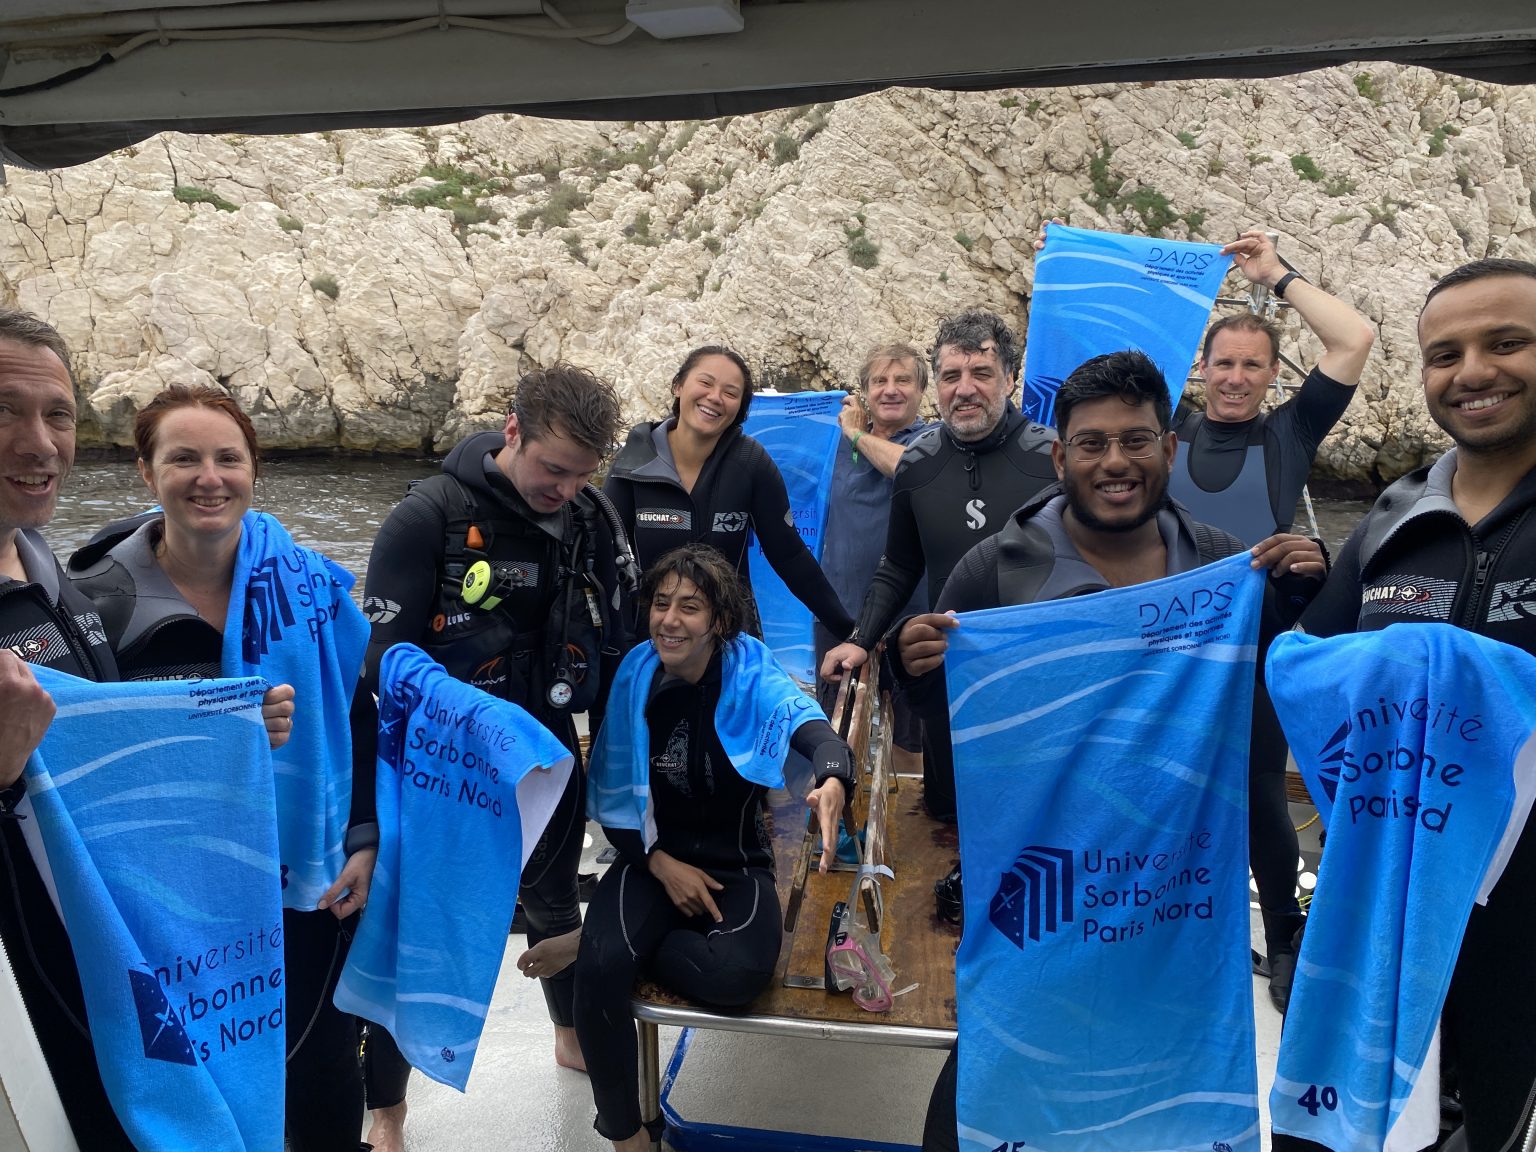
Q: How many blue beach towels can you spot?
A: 8